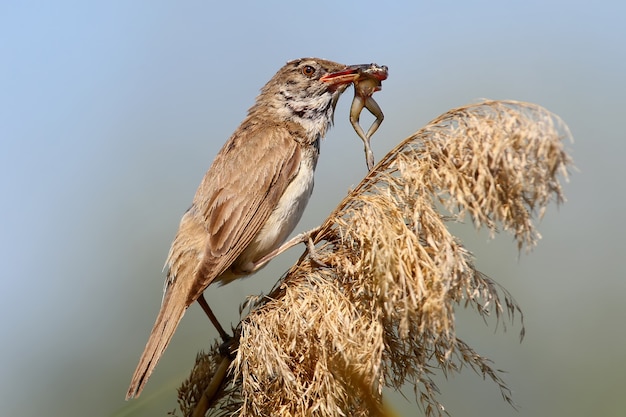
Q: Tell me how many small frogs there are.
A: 1